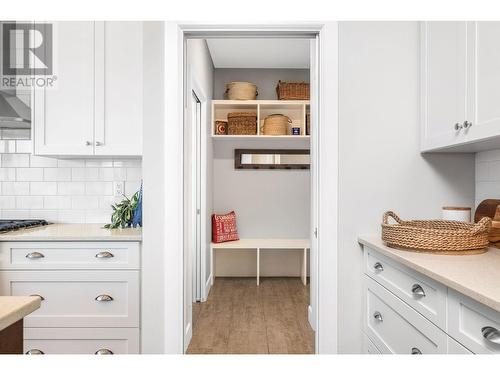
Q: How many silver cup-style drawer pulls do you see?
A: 11